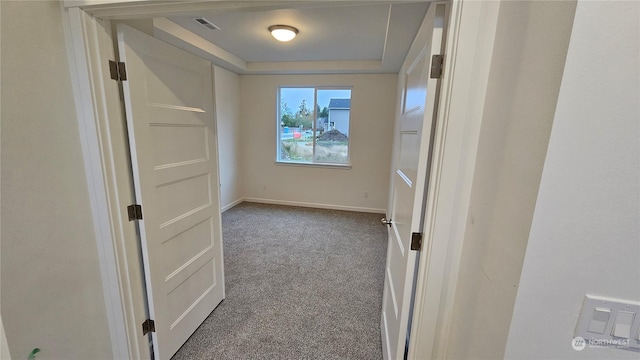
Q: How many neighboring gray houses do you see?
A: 1